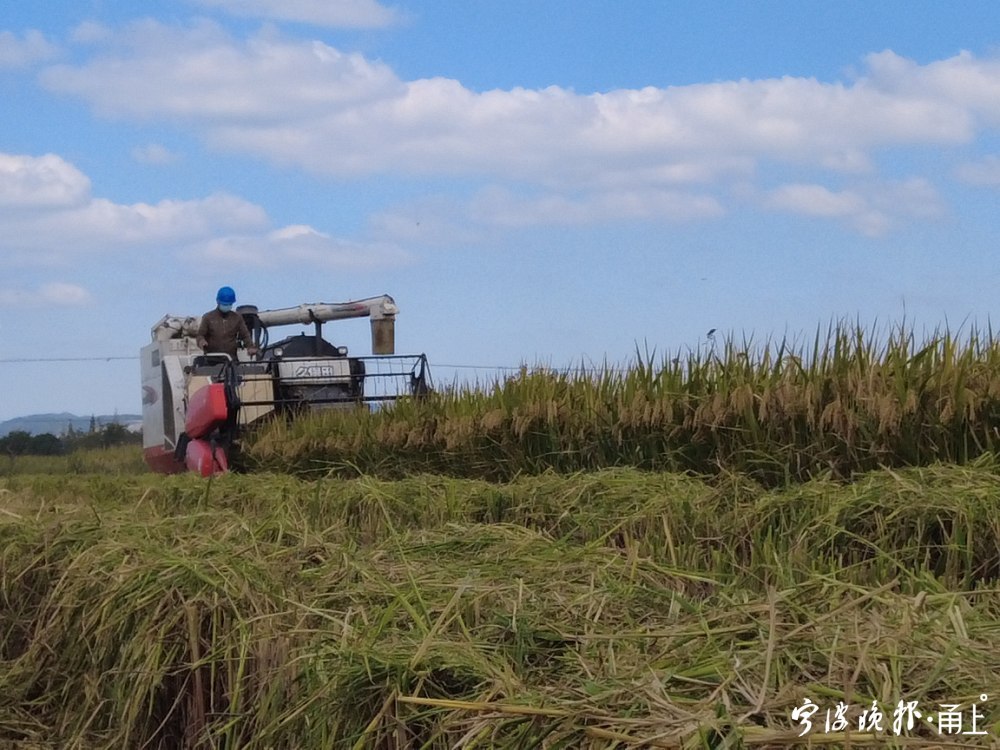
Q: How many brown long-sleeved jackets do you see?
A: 1